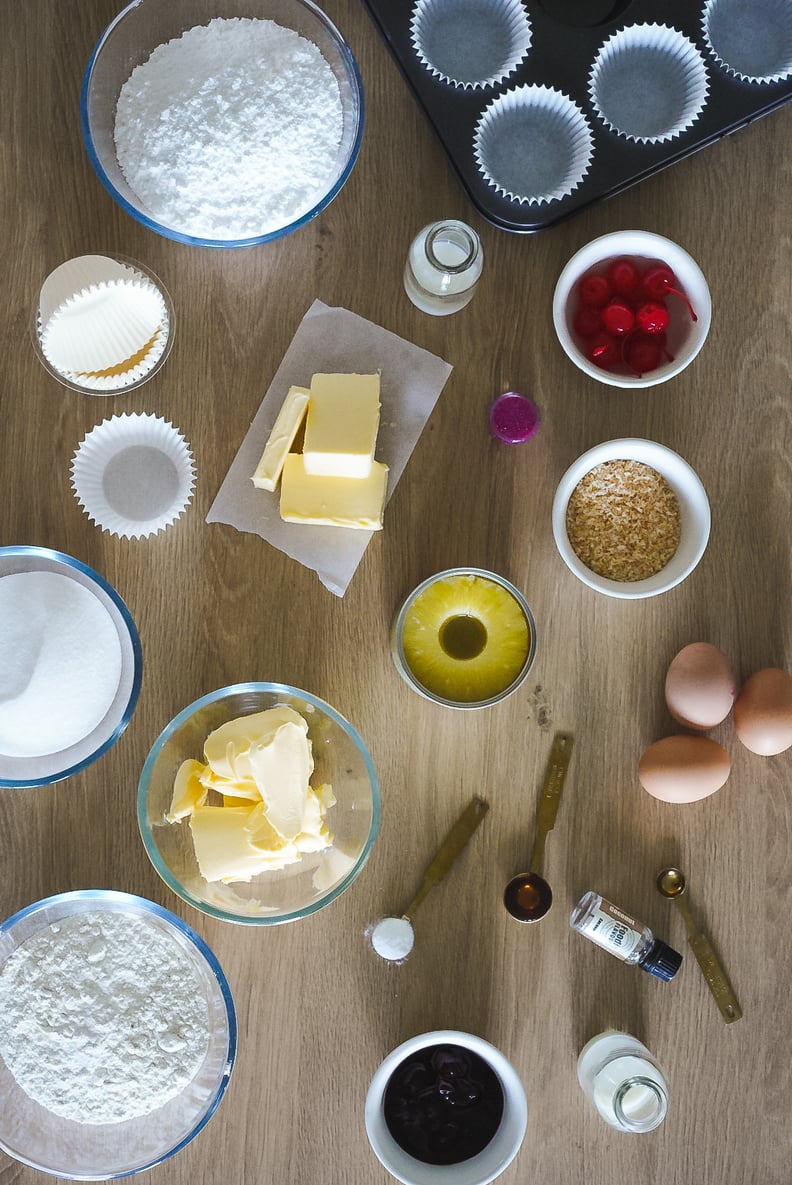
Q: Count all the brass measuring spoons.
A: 3